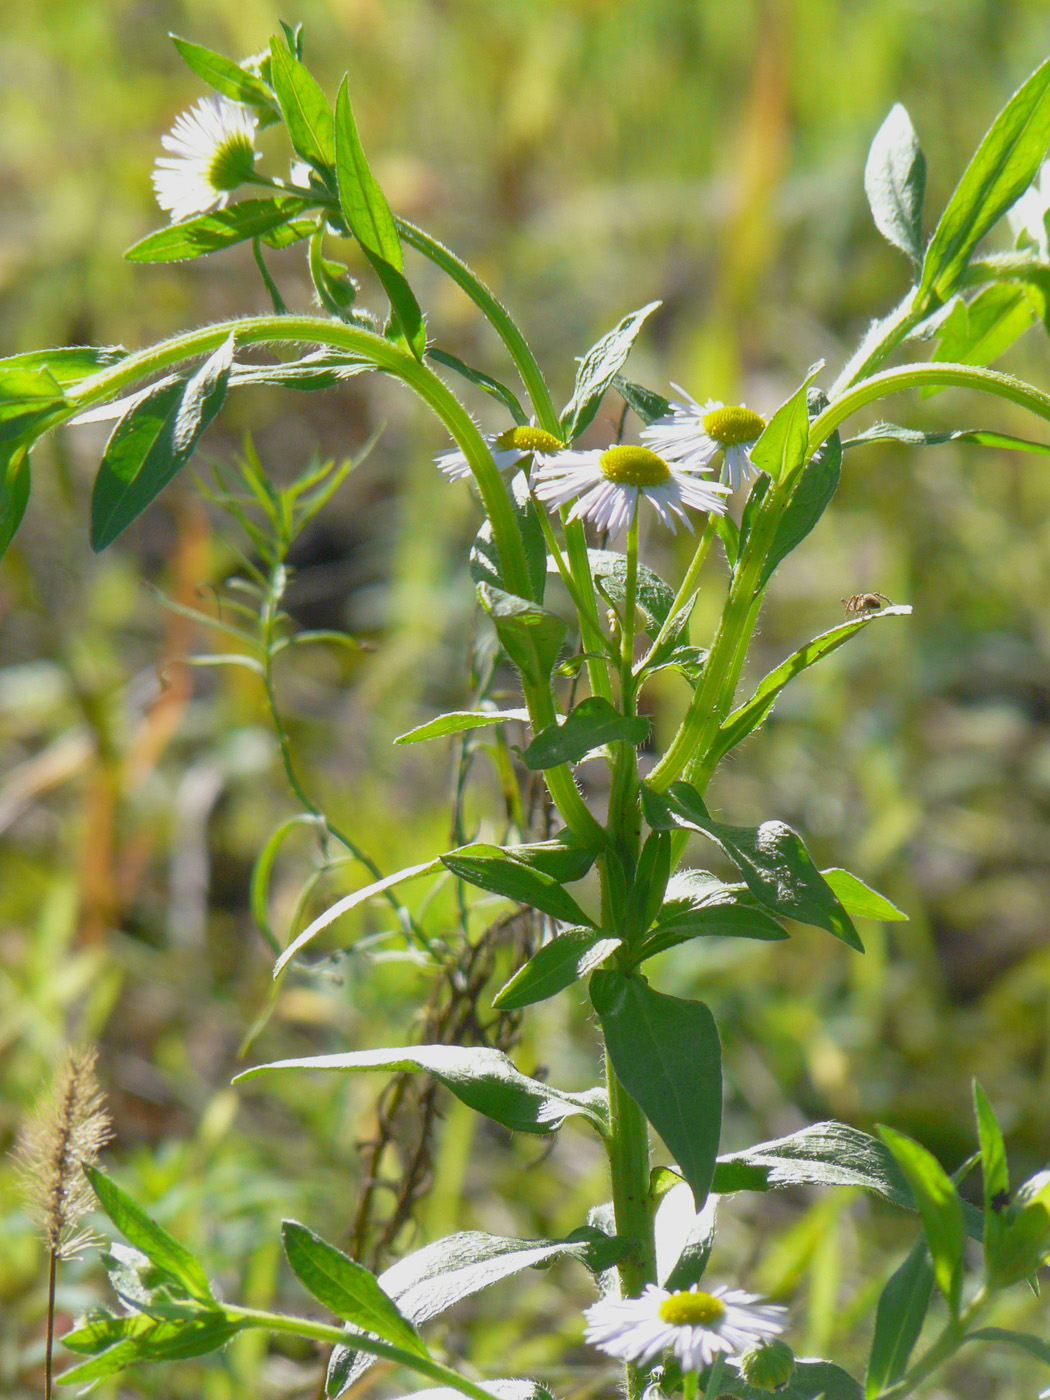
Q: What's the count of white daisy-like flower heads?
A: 5